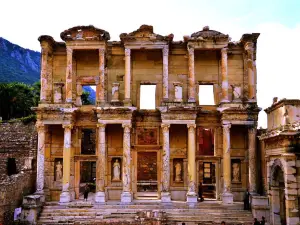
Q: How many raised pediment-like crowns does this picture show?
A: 3